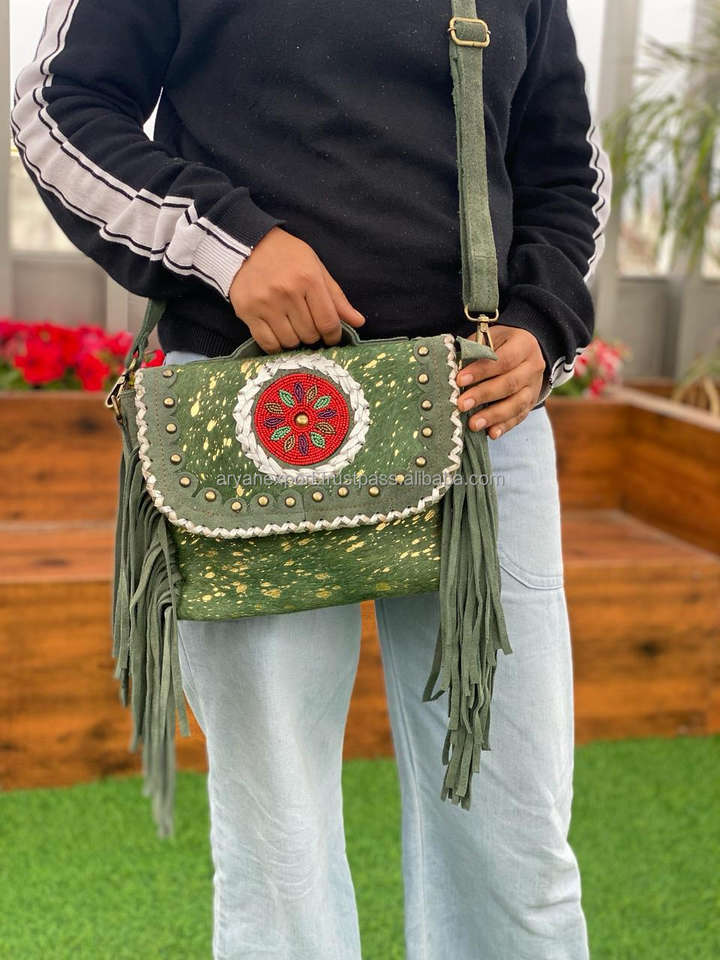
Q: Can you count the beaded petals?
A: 12